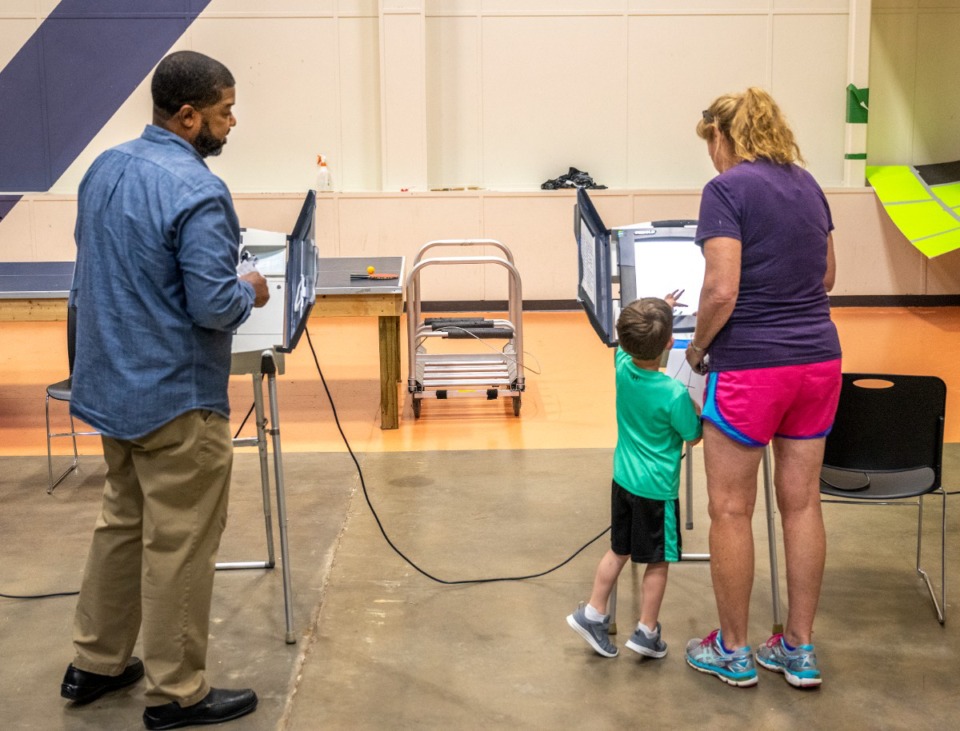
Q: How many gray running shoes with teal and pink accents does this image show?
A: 2